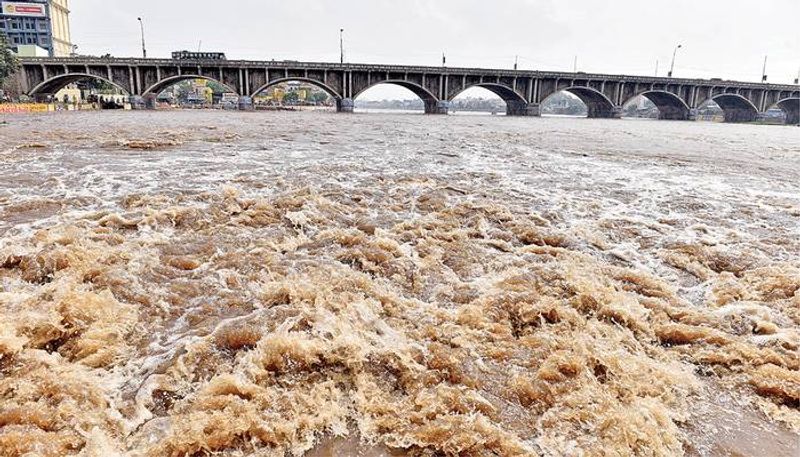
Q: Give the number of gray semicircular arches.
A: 9